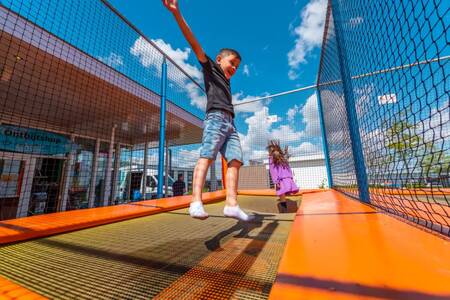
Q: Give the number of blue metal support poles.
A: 3